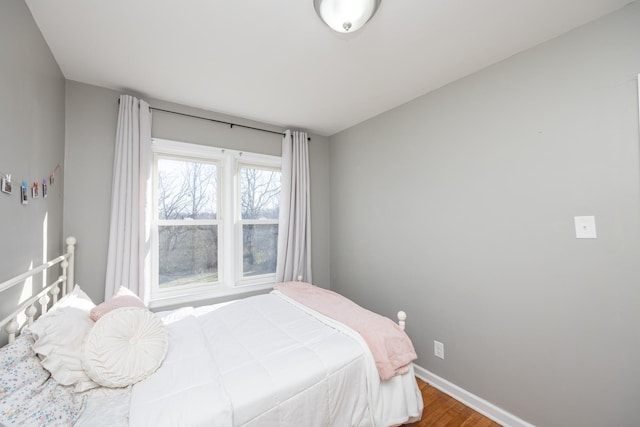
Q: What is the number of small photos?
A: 5